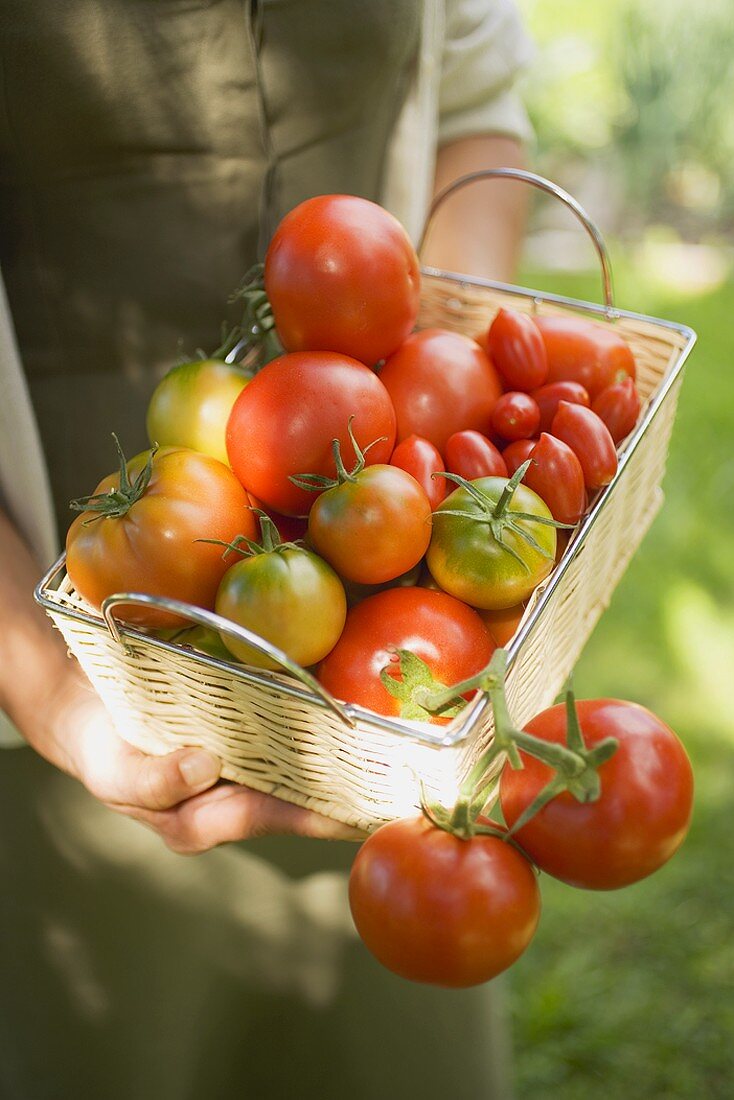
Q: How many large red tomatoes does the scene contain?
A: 6